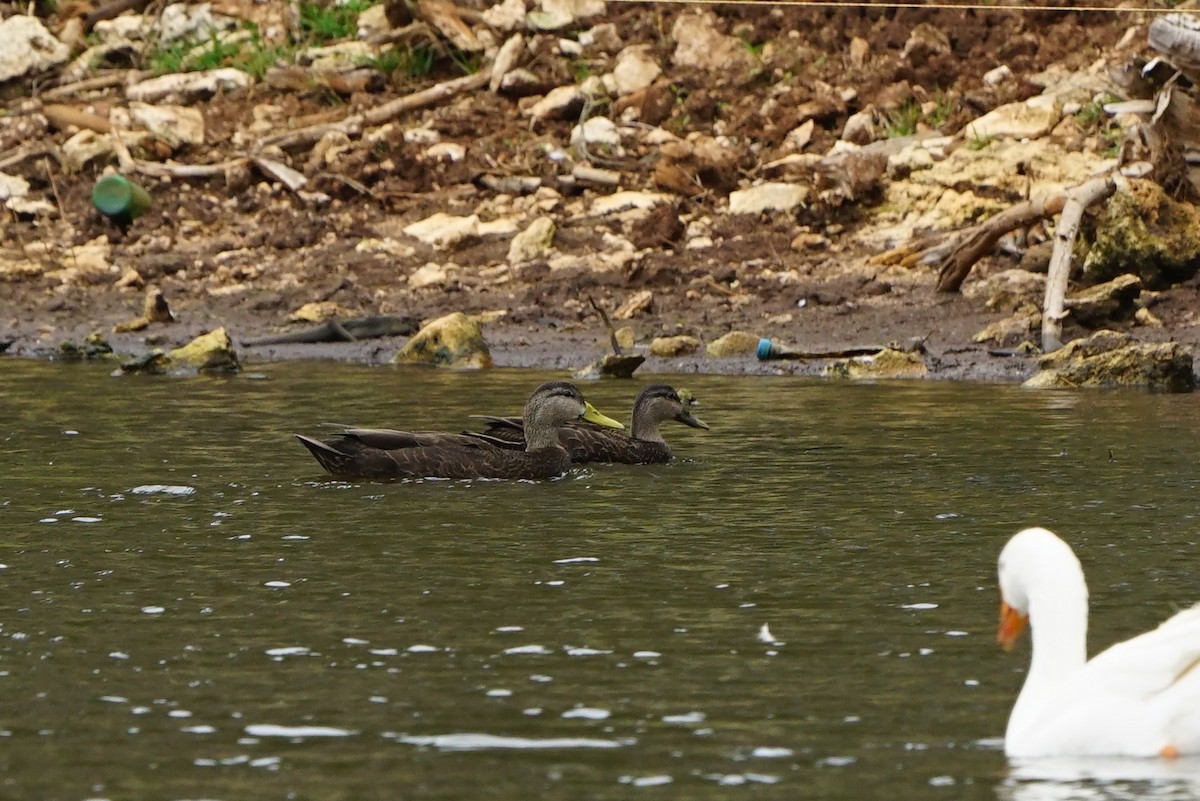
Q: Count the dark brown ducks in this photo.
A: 2